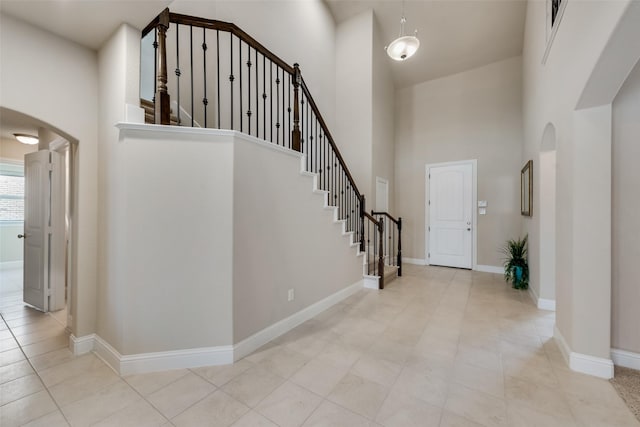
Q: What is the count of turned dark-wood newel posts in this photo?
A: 5